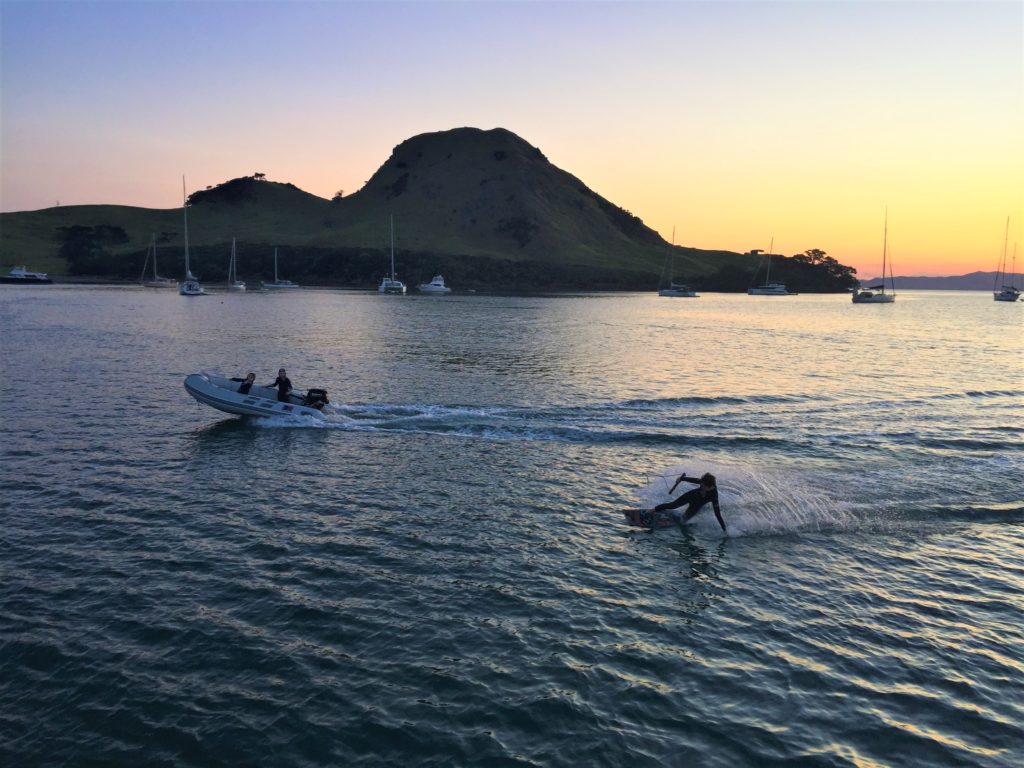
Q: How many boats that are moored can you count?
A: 11